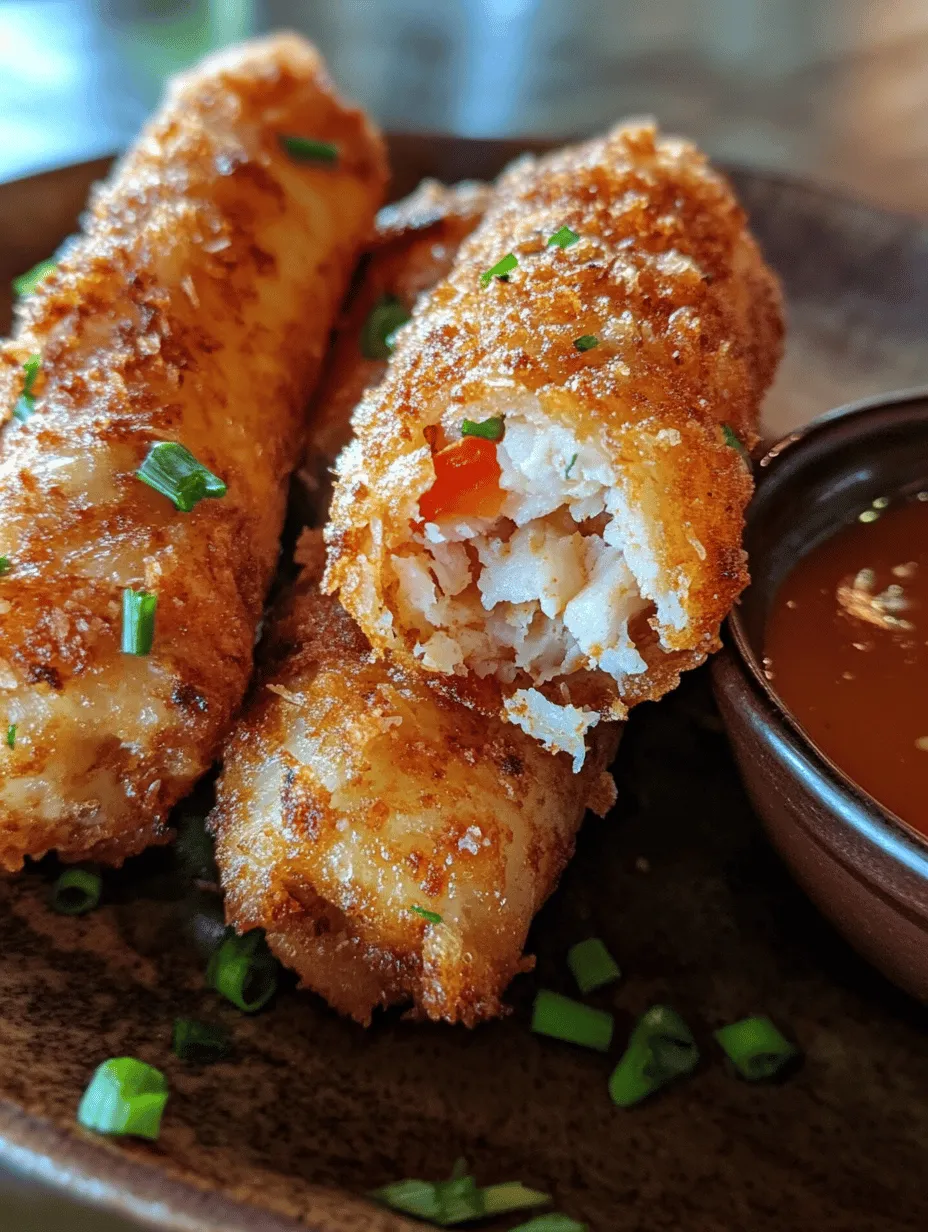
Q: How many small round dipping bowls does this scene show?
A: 1